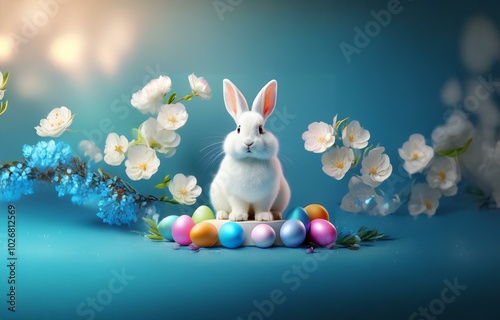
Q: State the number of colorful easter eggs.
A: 10